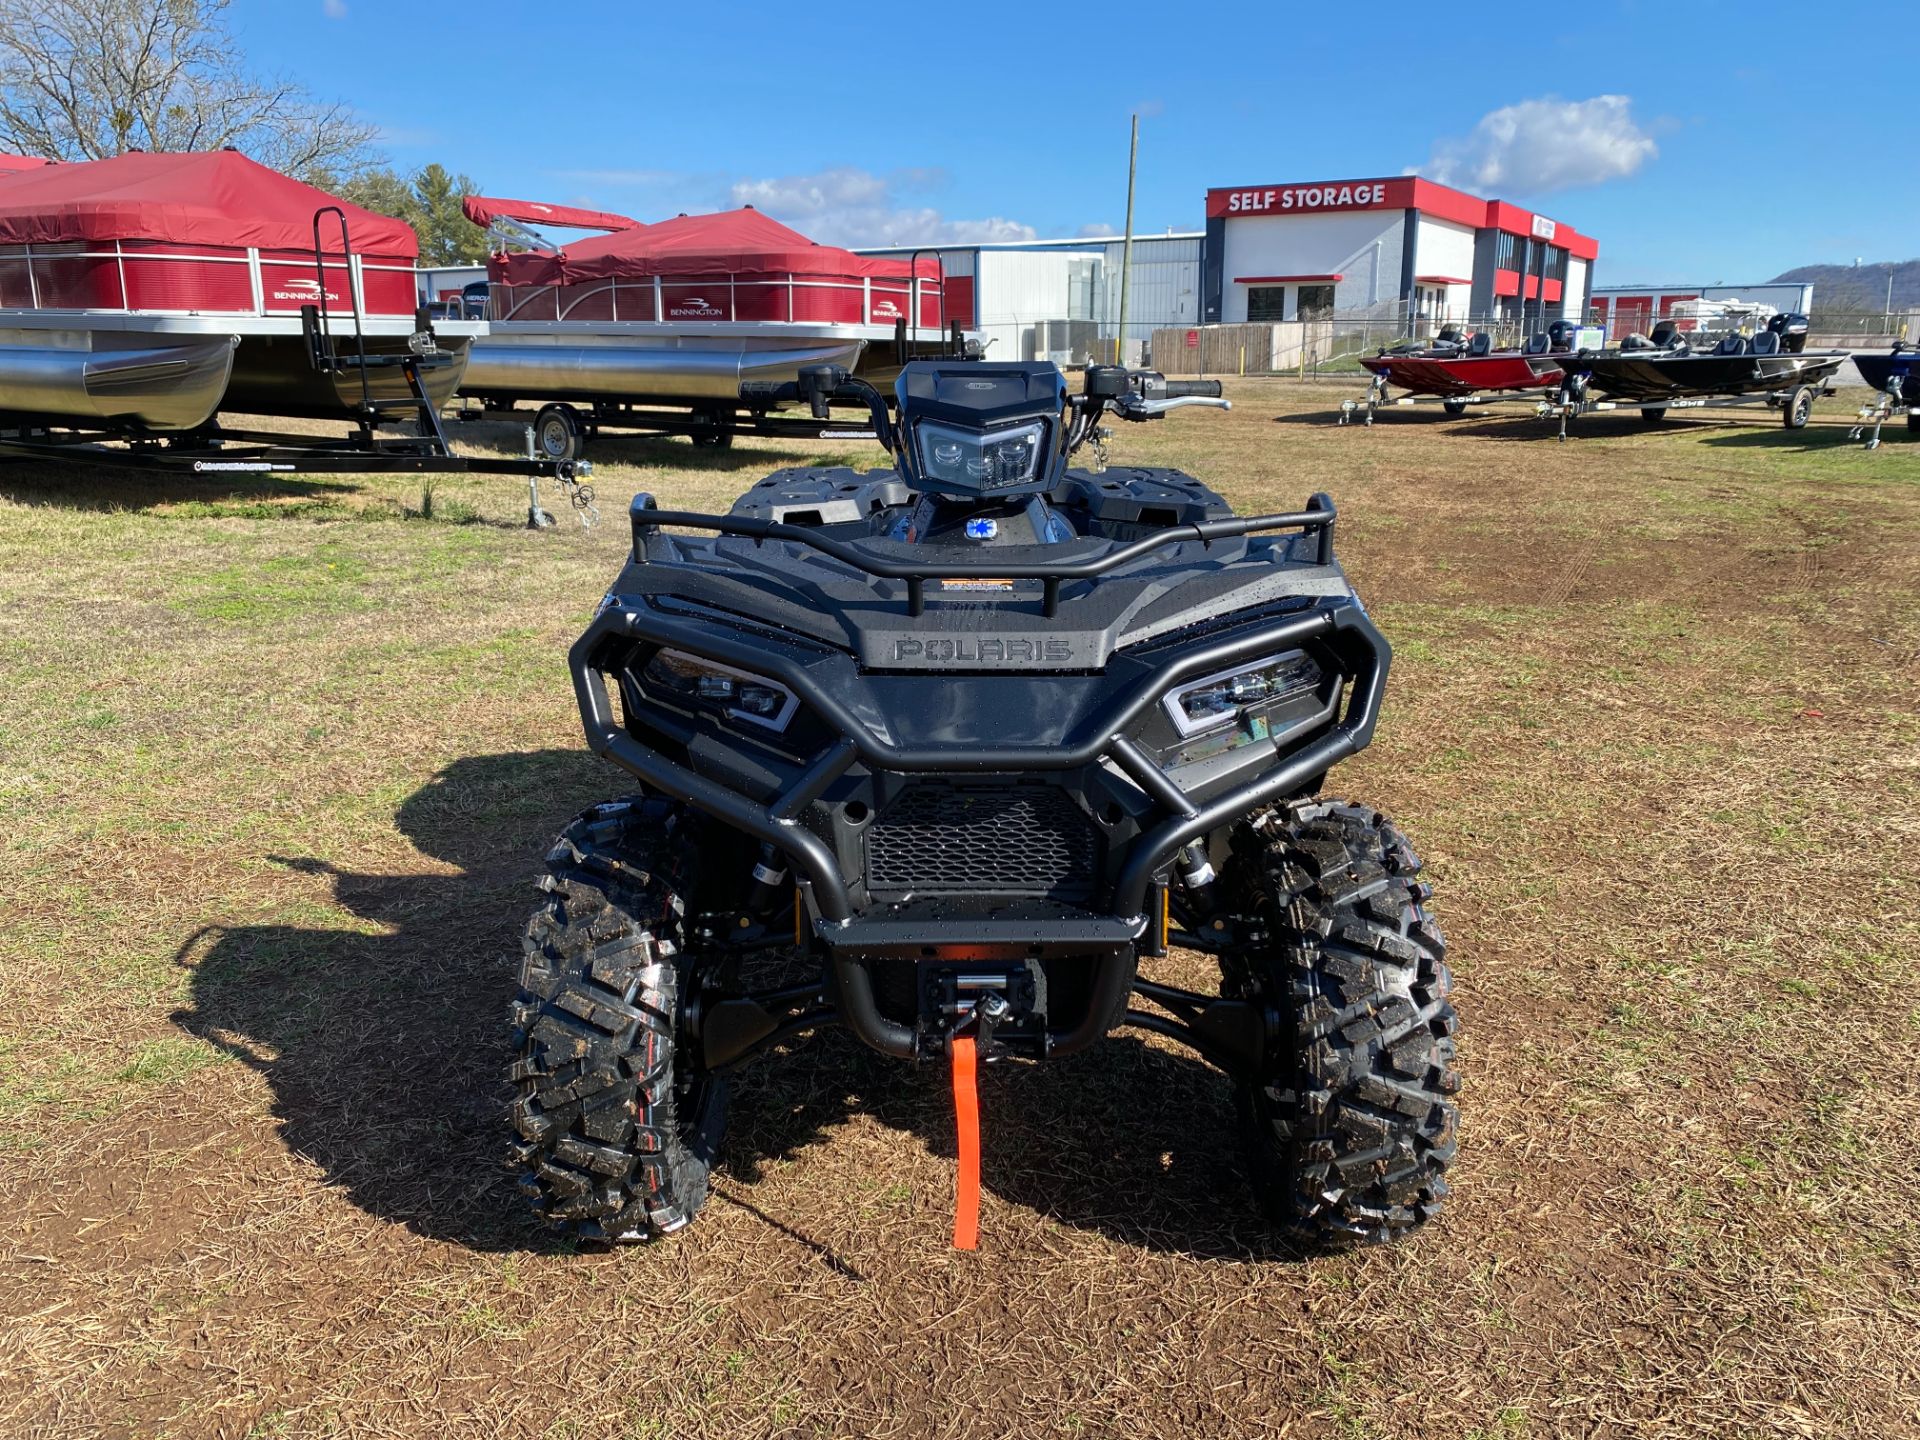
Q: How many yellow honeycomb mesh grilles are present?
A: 0